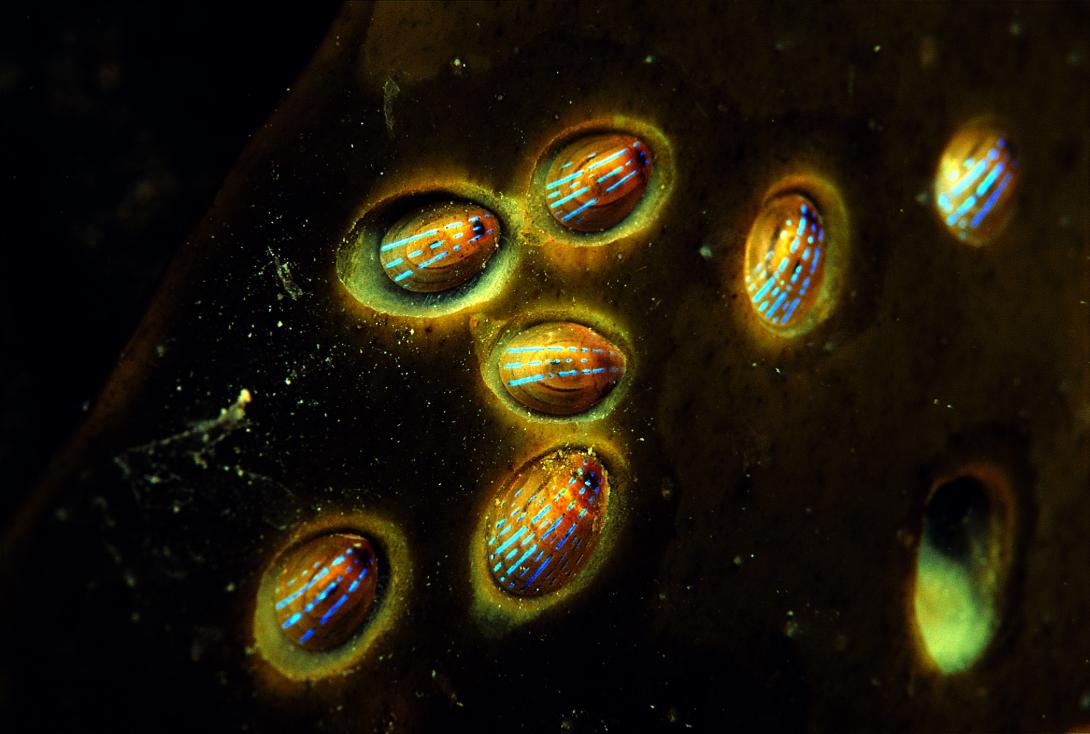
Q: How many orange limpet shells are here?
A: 7